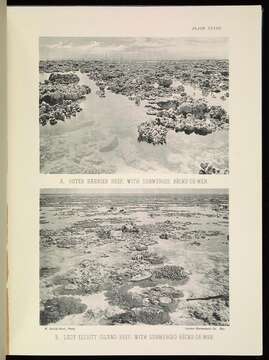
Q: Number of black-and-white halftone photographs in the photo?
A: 2